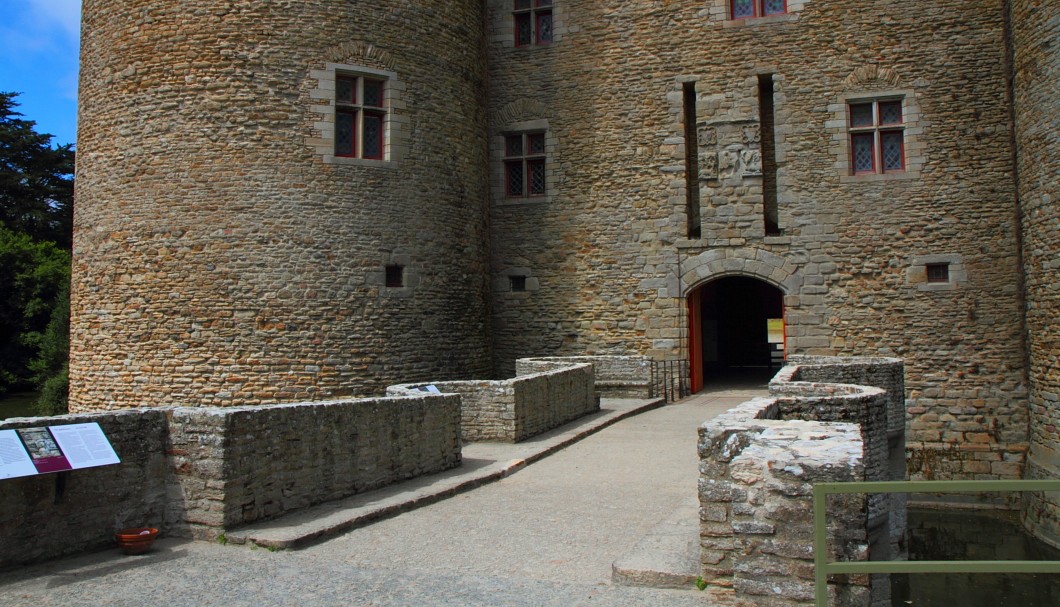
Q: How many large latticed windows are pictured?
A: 5